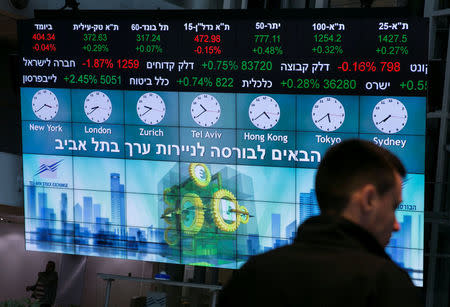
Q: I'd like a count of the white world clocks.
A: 7